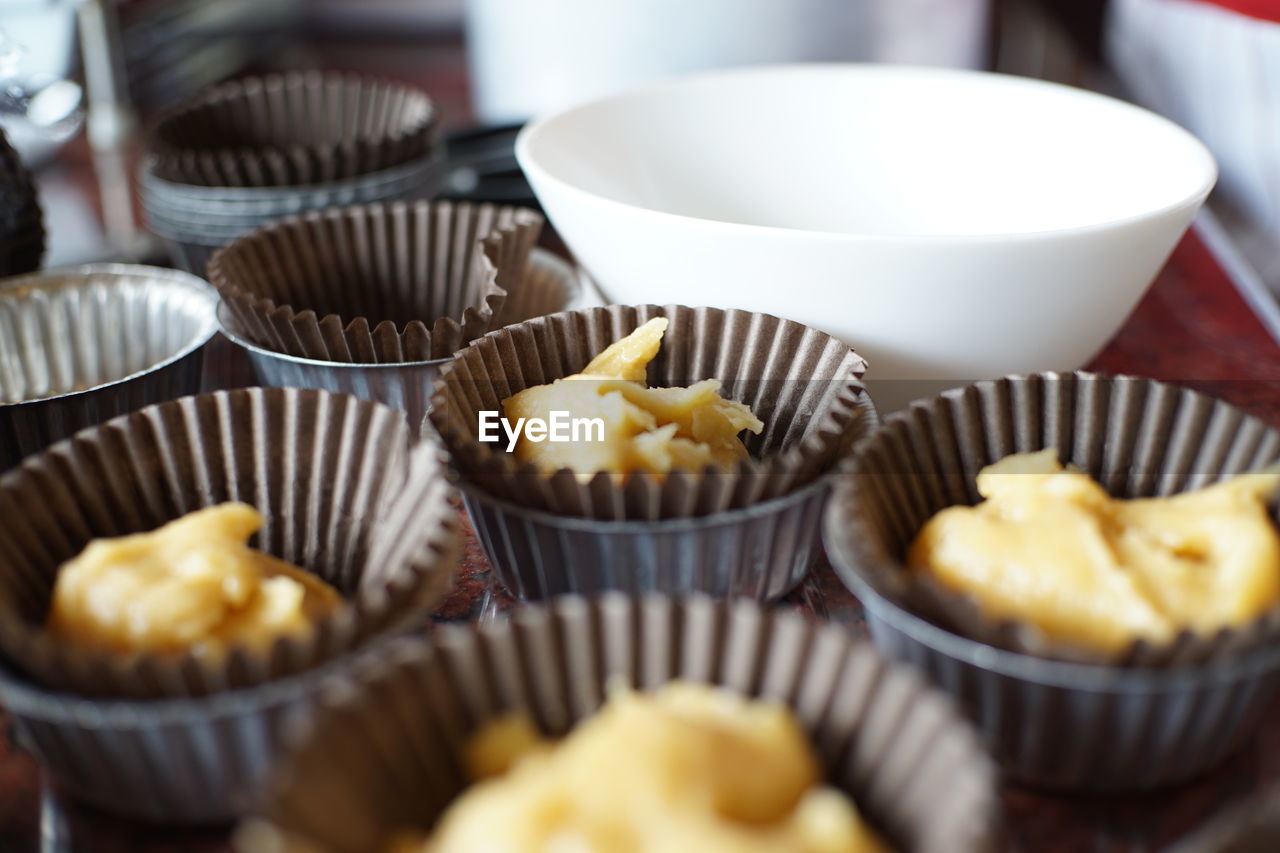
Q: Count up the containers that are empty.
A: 4